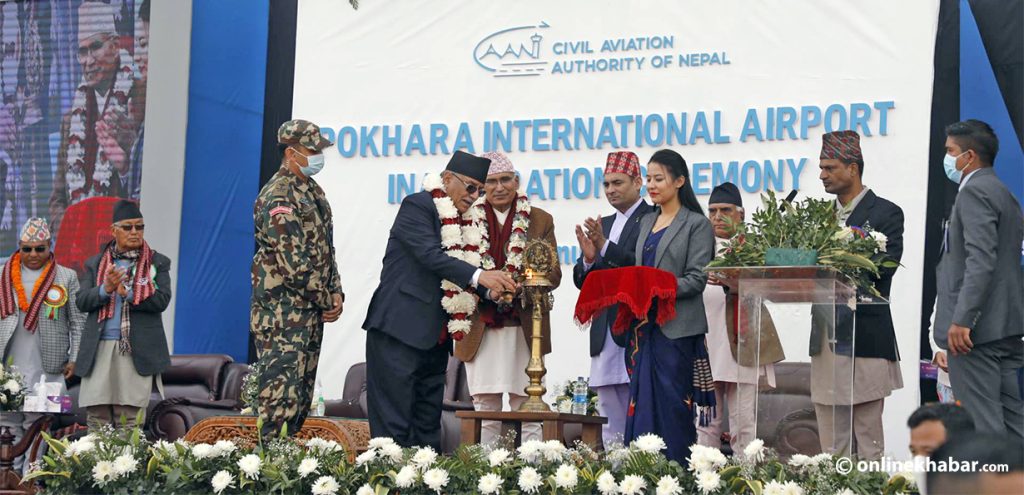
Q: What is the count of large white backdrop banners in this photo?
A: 1